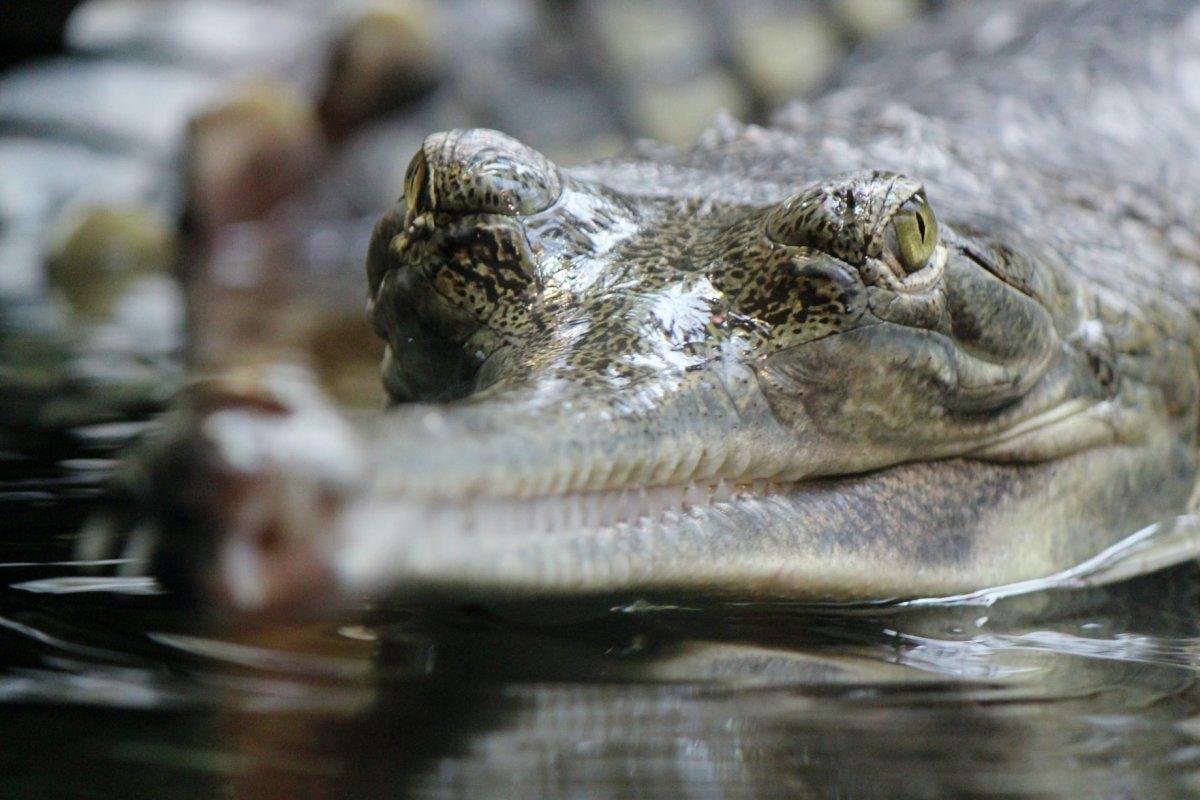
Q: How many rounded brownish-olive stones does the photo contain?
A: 3